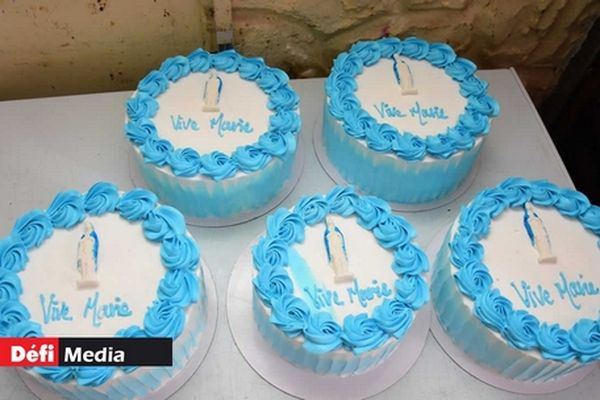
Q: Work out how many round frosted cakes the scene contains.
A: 5